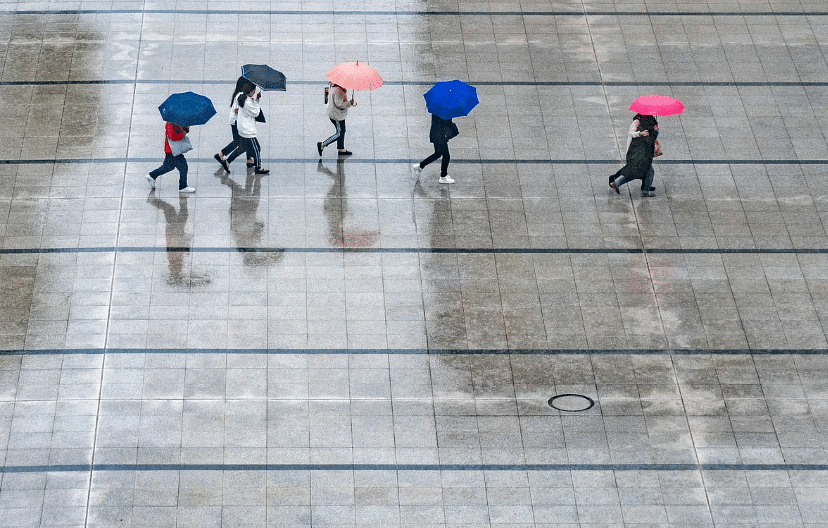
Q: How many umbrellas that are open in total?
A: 5